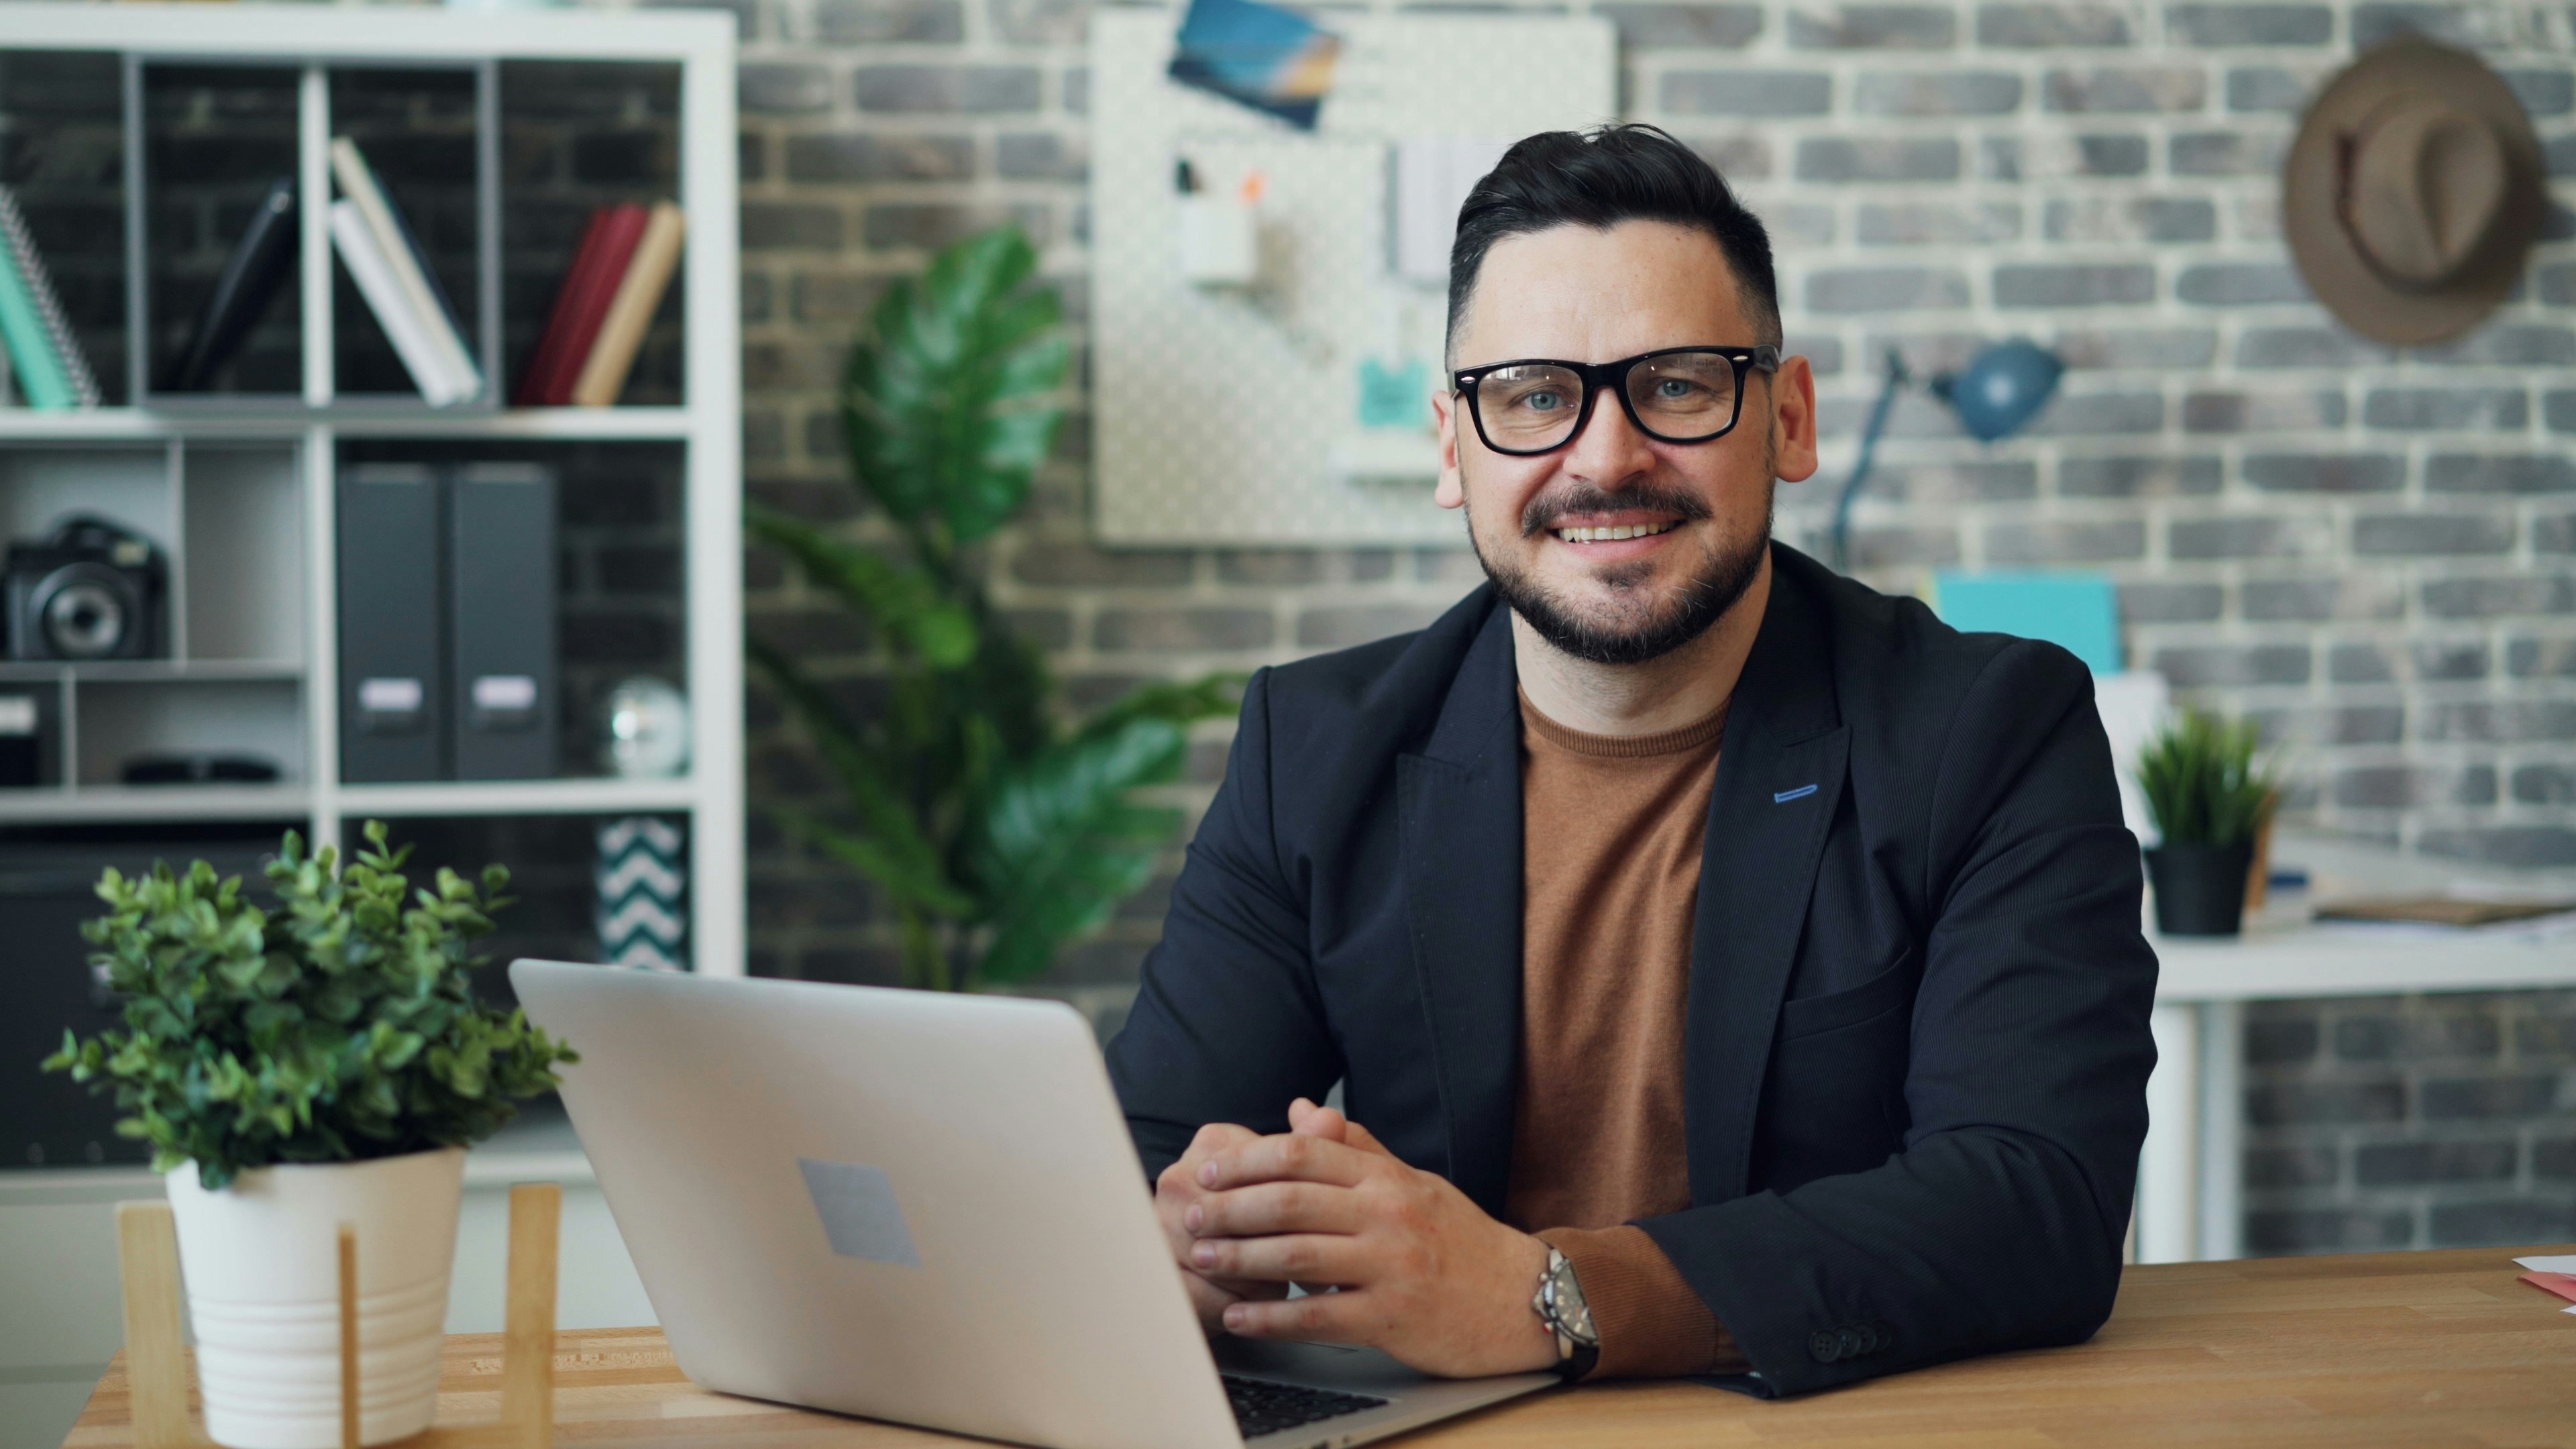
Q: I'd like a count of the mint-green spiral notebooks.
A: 1